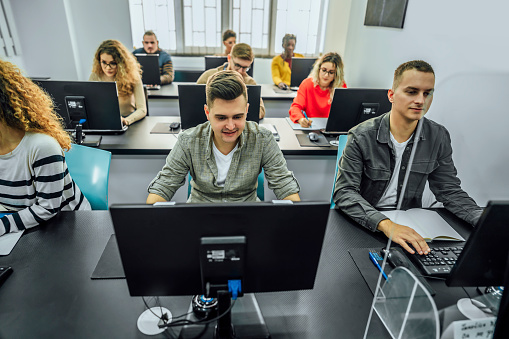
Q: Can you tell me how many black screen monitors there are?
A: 8